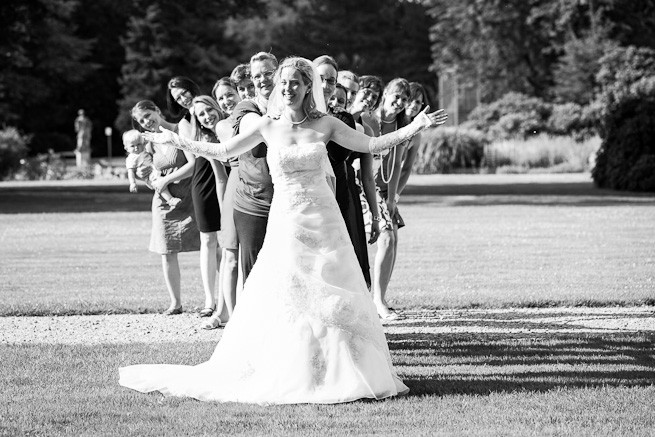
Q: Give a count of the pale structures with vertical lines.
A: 1